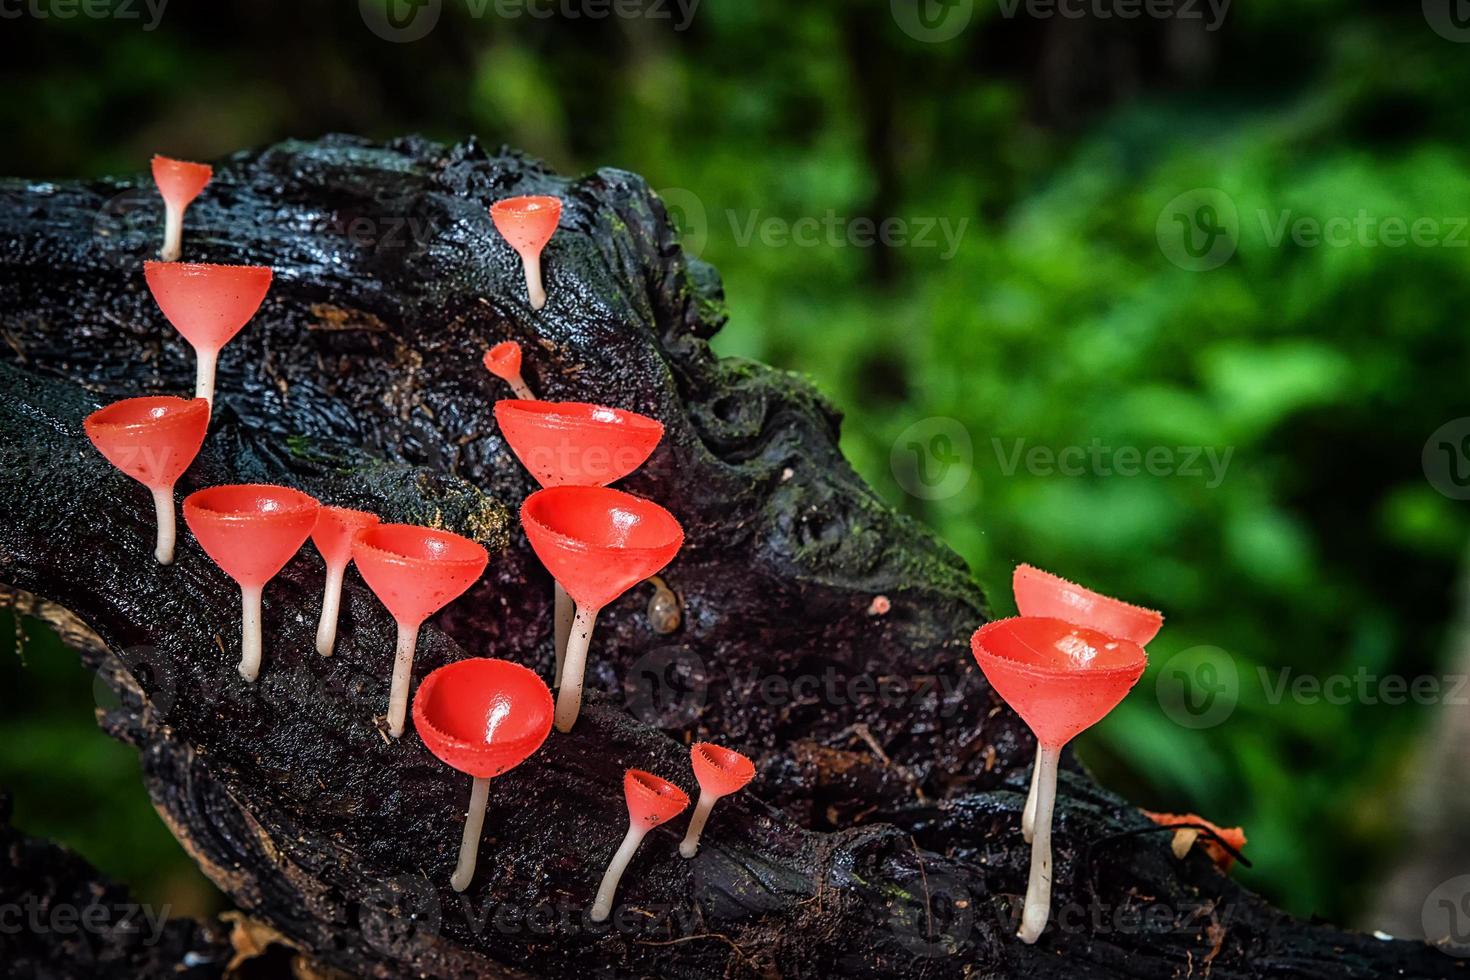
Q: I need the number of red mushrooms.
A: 15